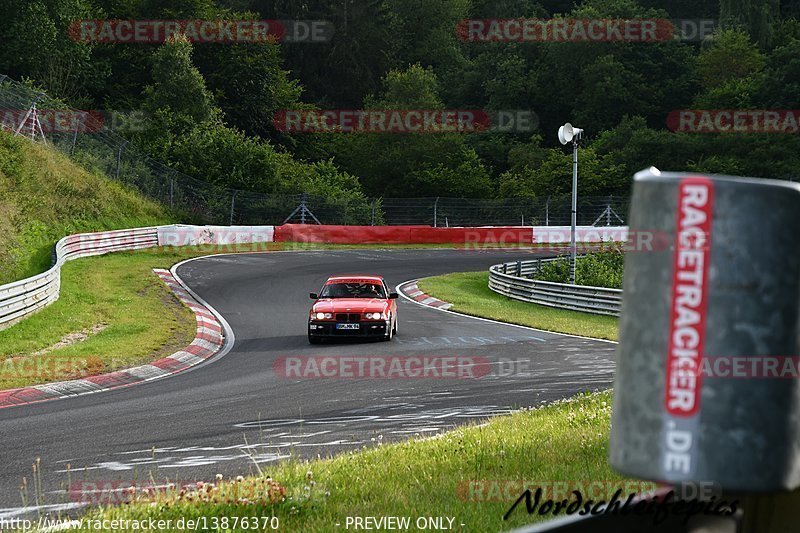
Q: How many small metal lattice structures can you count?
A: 3